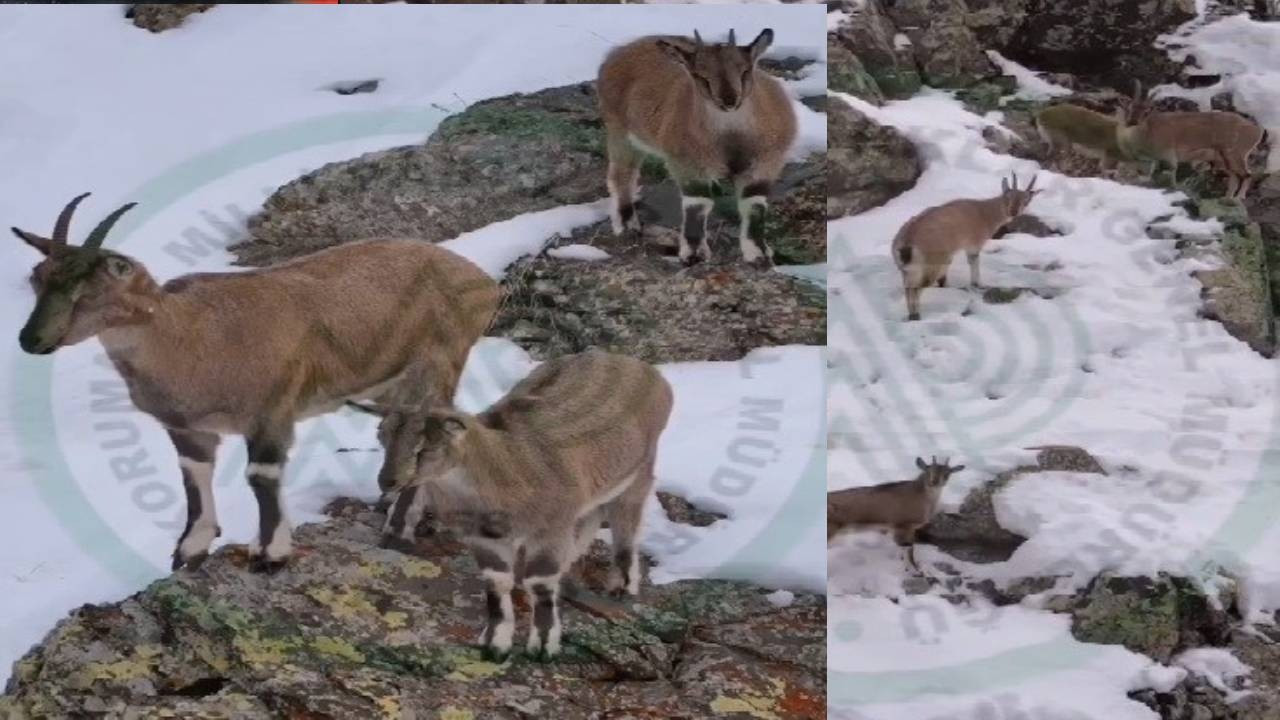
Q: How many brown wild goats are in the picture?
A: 7